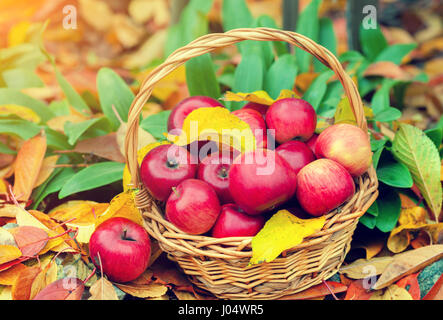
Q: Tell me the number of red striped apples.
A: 2